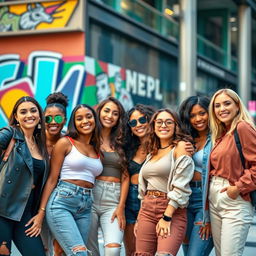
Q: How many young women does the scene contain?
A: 8